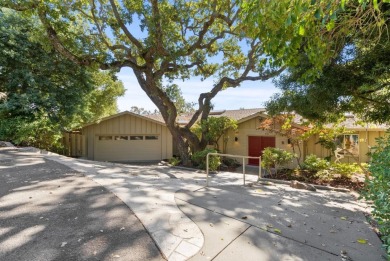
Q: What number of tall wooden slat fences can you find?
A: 1